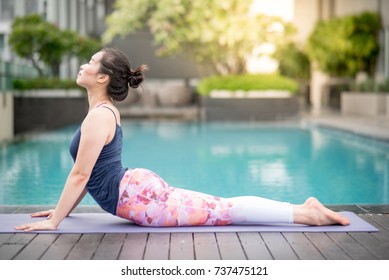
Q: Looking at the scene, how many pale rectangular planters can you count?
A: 1